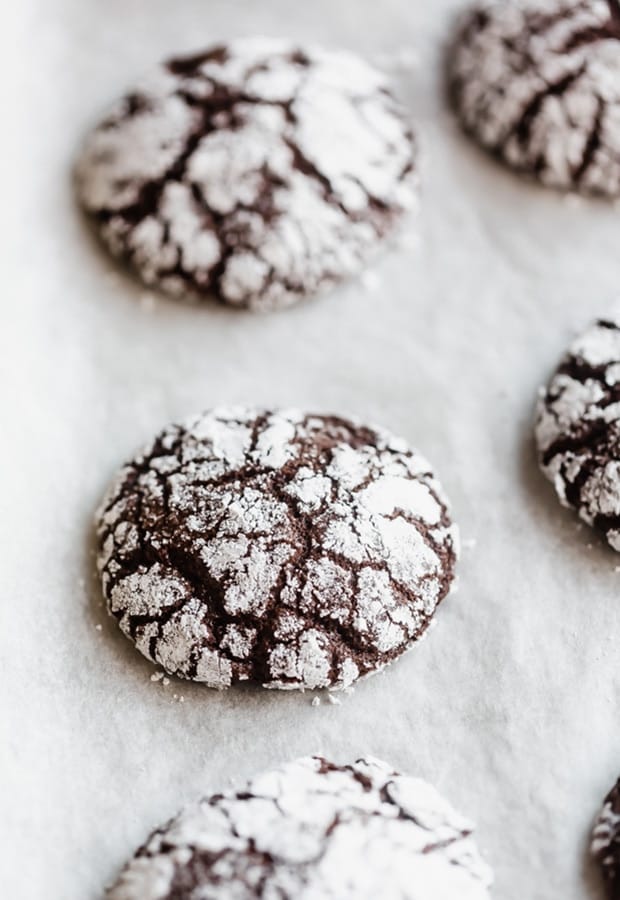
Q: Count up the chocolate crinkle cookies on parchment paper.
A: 6